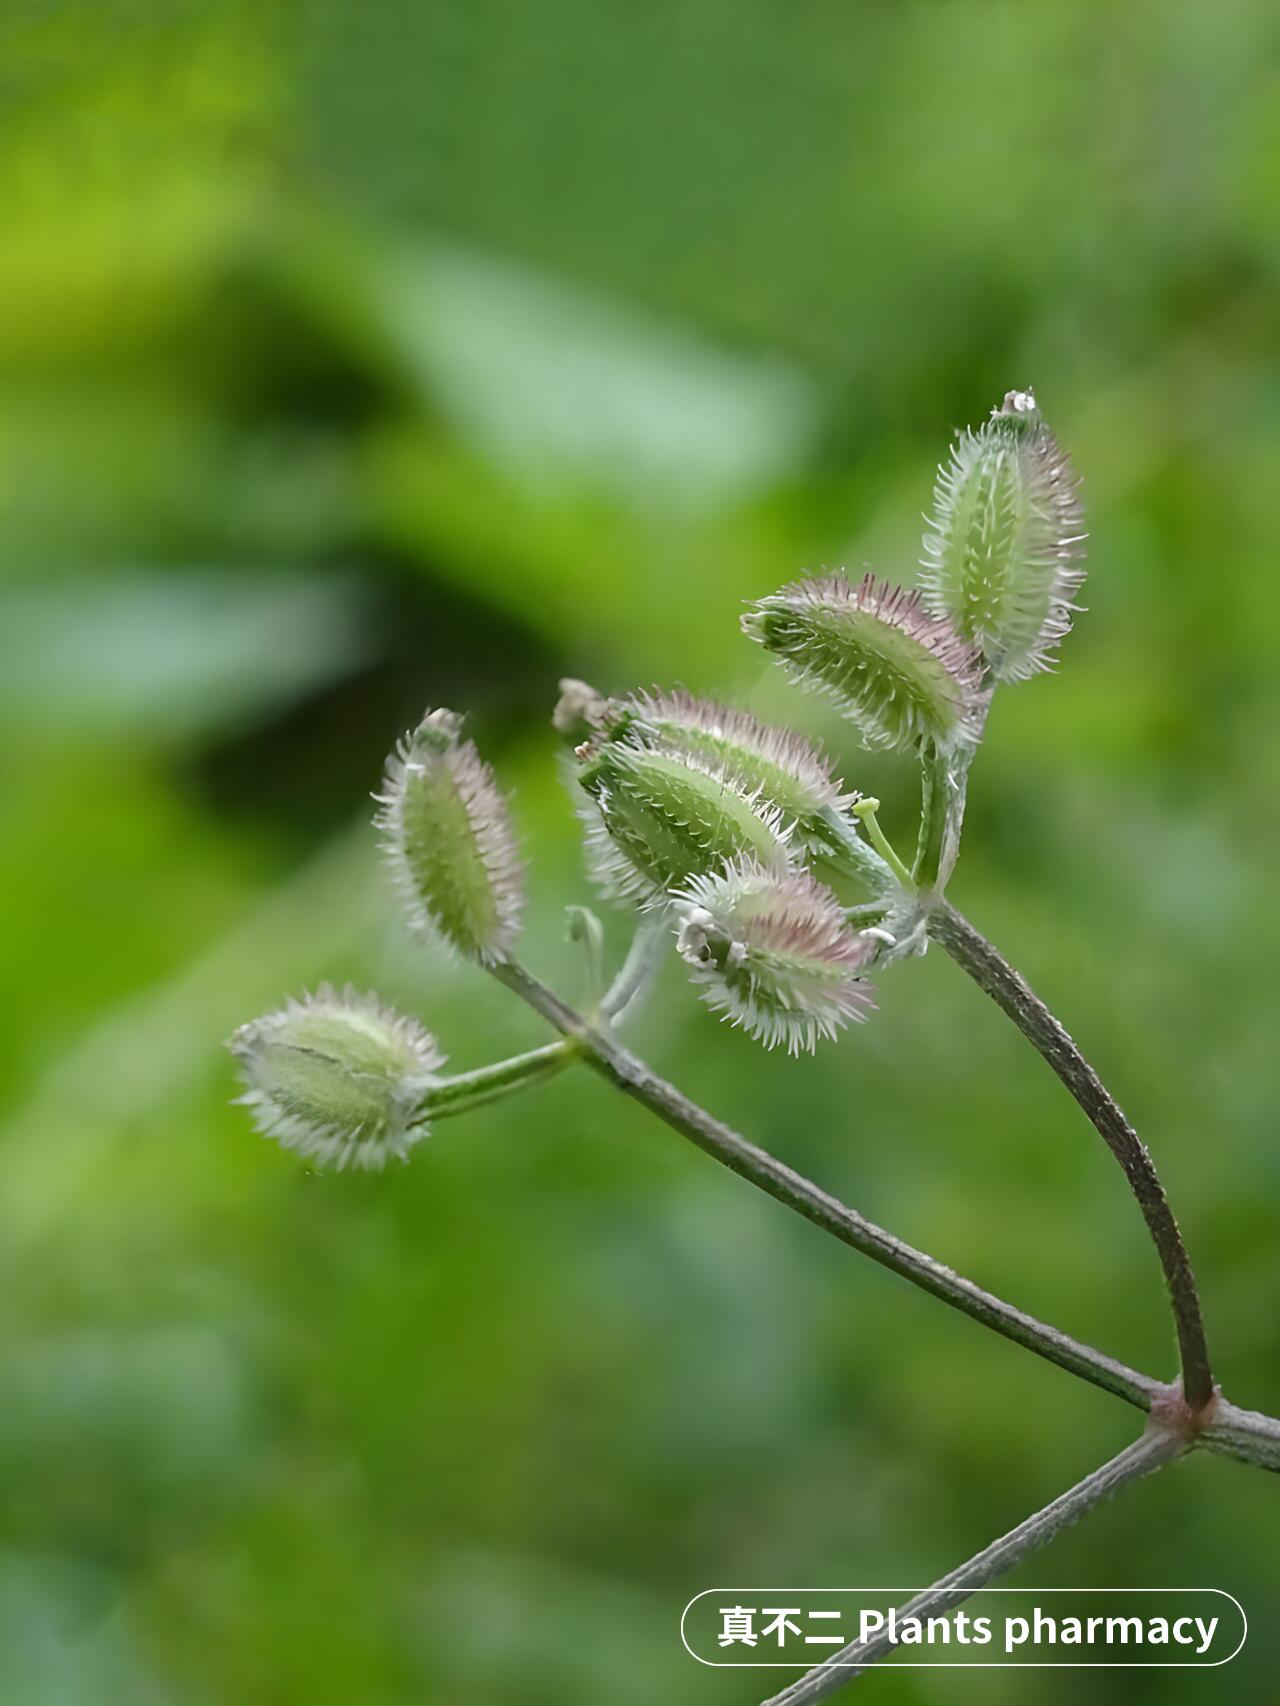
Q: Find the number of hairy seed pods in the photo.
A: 7